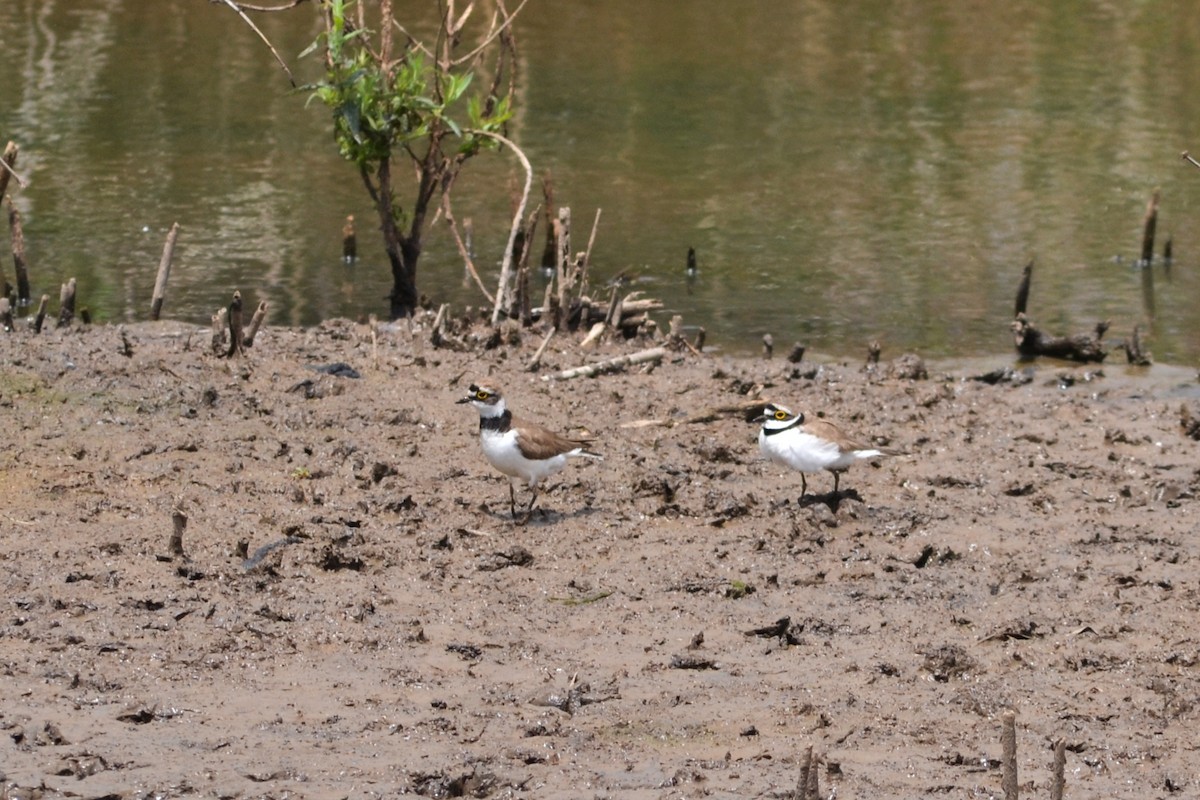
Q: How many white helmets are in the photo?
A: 0